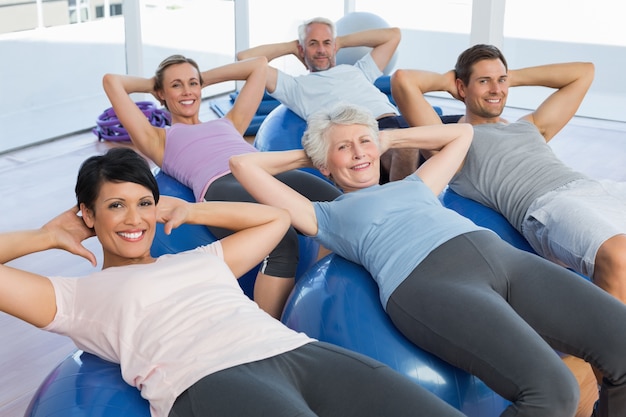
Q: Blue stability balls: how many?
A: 5